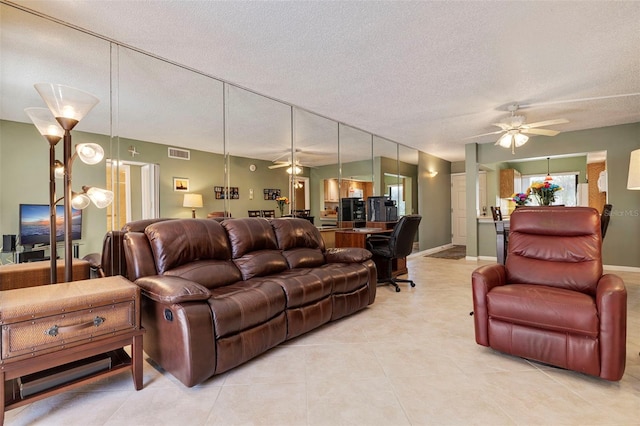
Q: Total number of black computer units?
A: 2